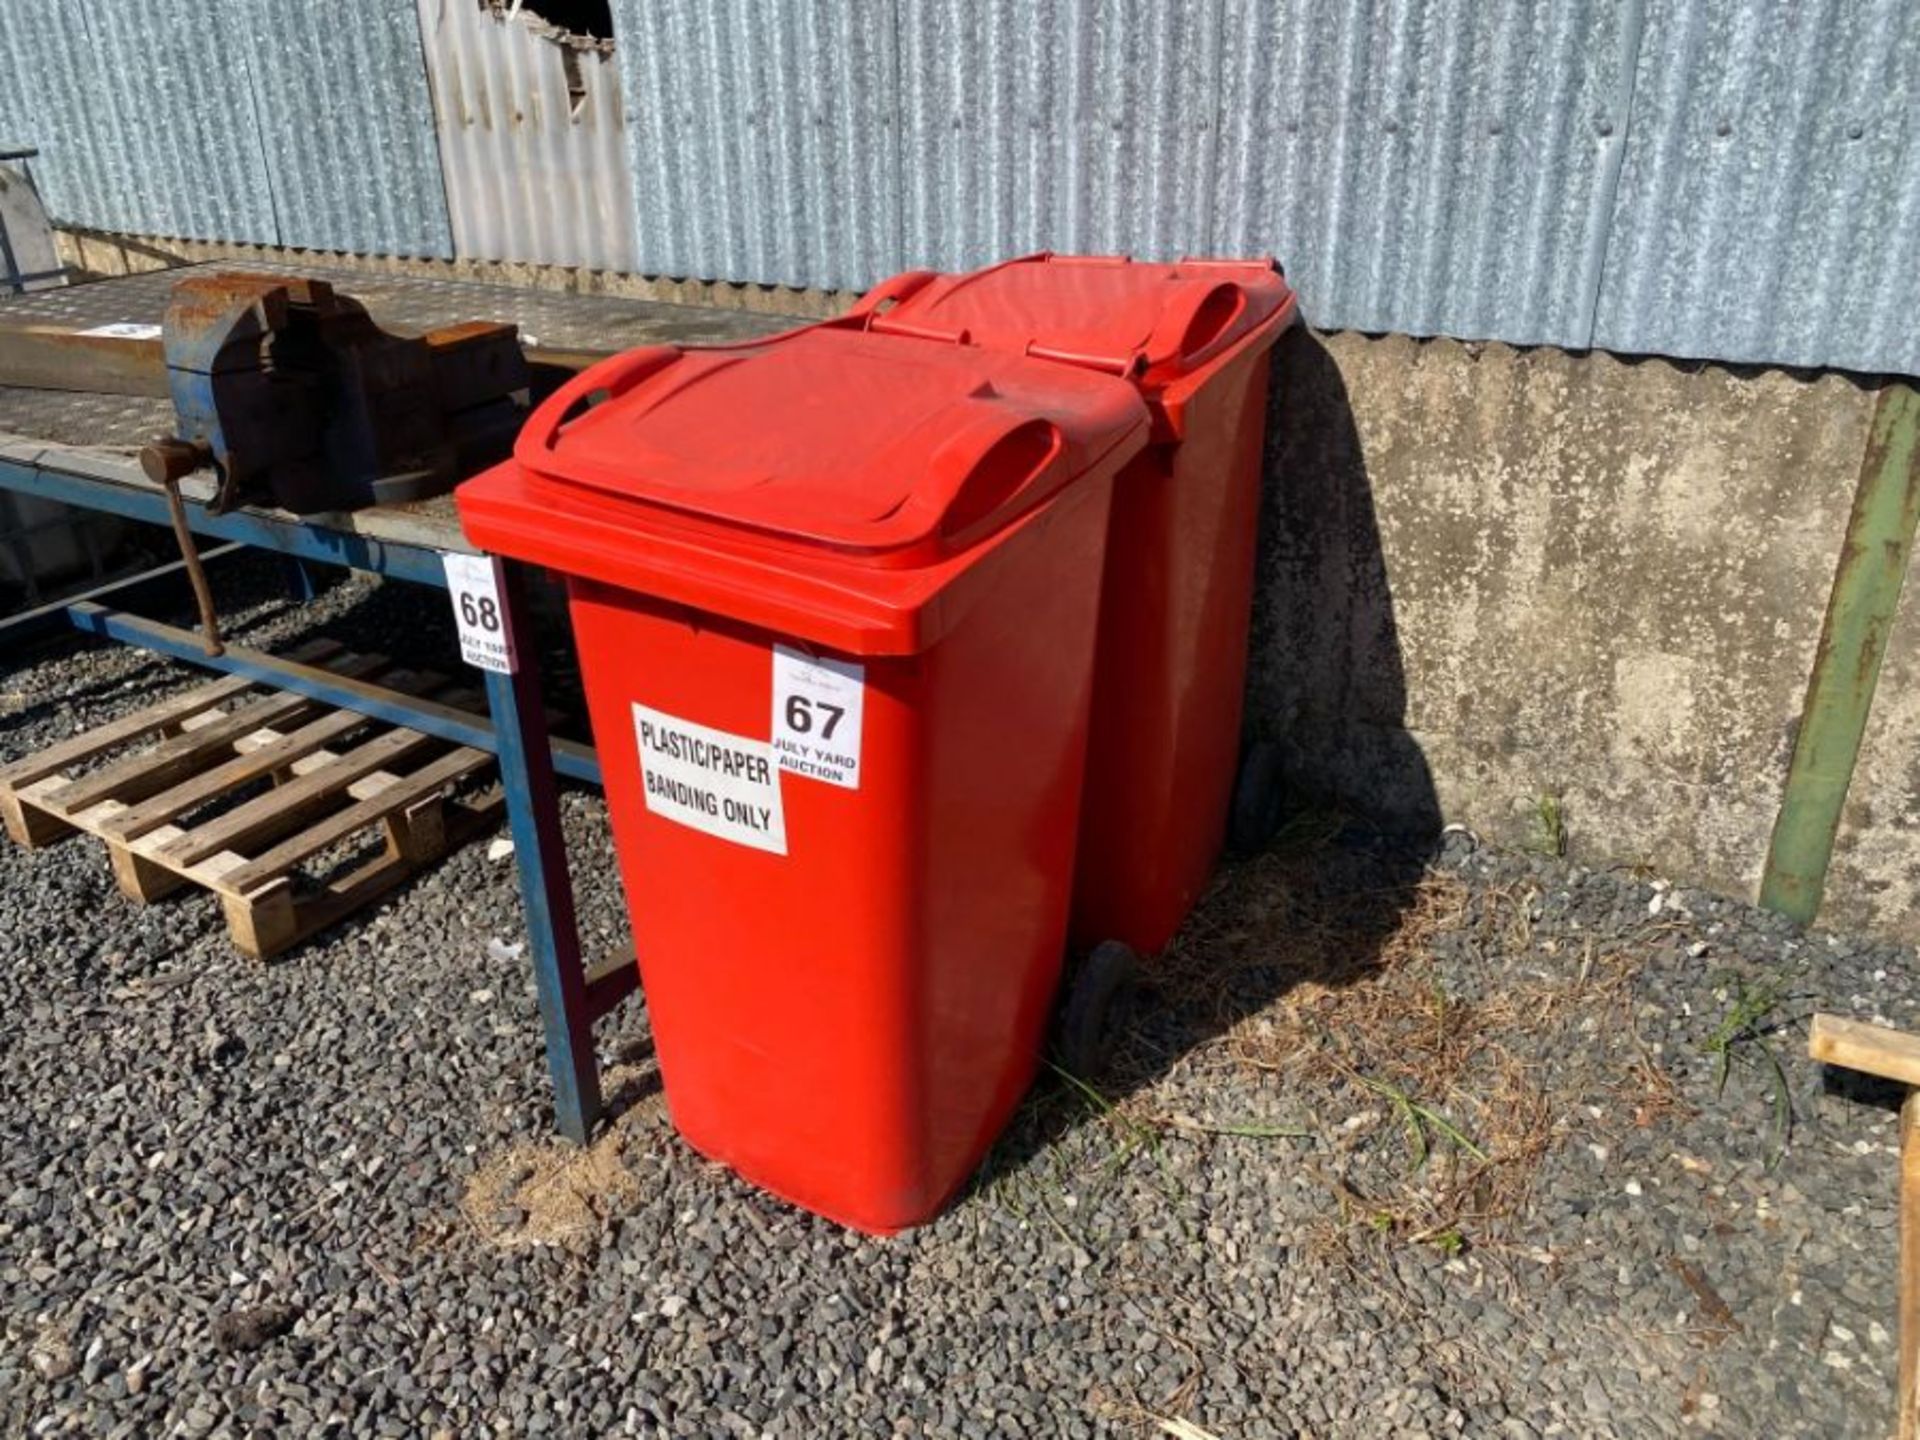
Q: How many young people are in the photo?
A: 0